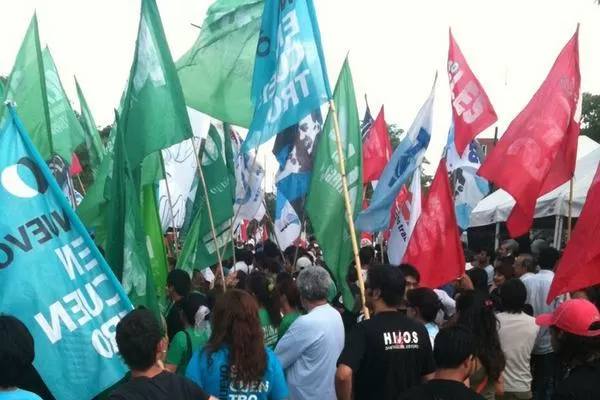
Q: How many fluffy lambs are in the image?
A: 0